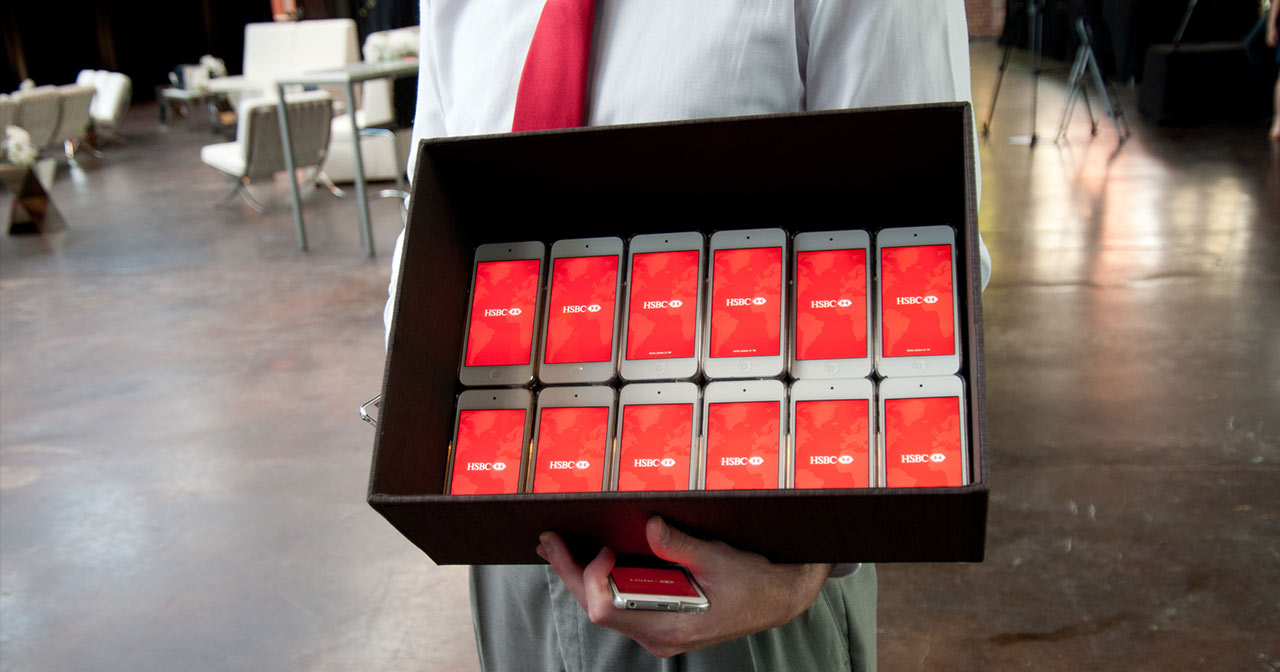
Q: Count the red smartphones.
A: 13